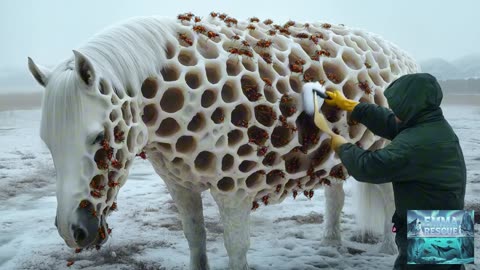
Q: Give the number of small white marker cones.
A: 0